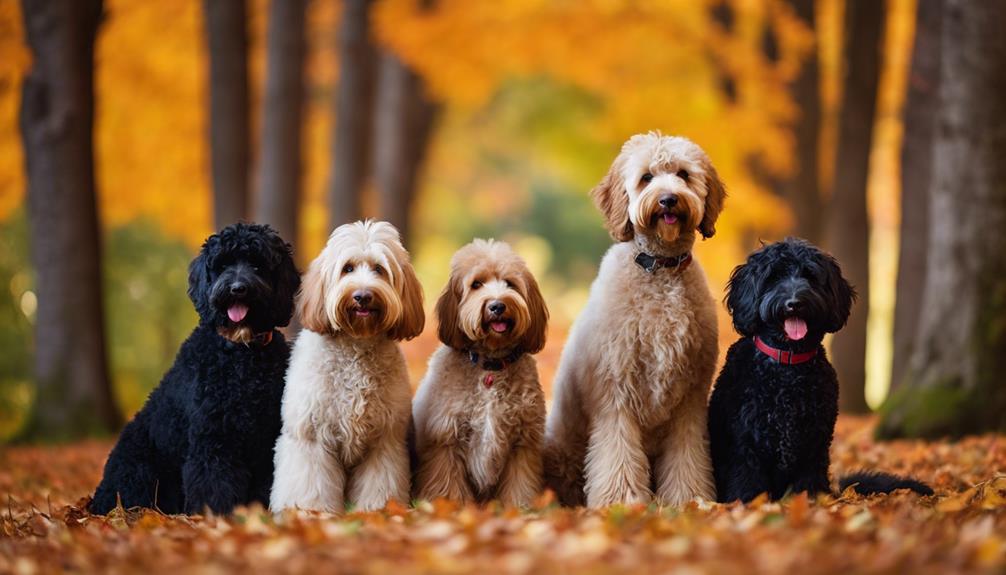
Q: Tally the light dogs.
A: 3